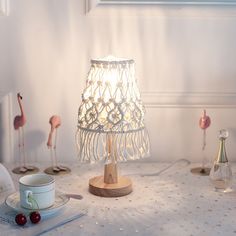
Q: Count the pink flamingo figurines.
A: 3